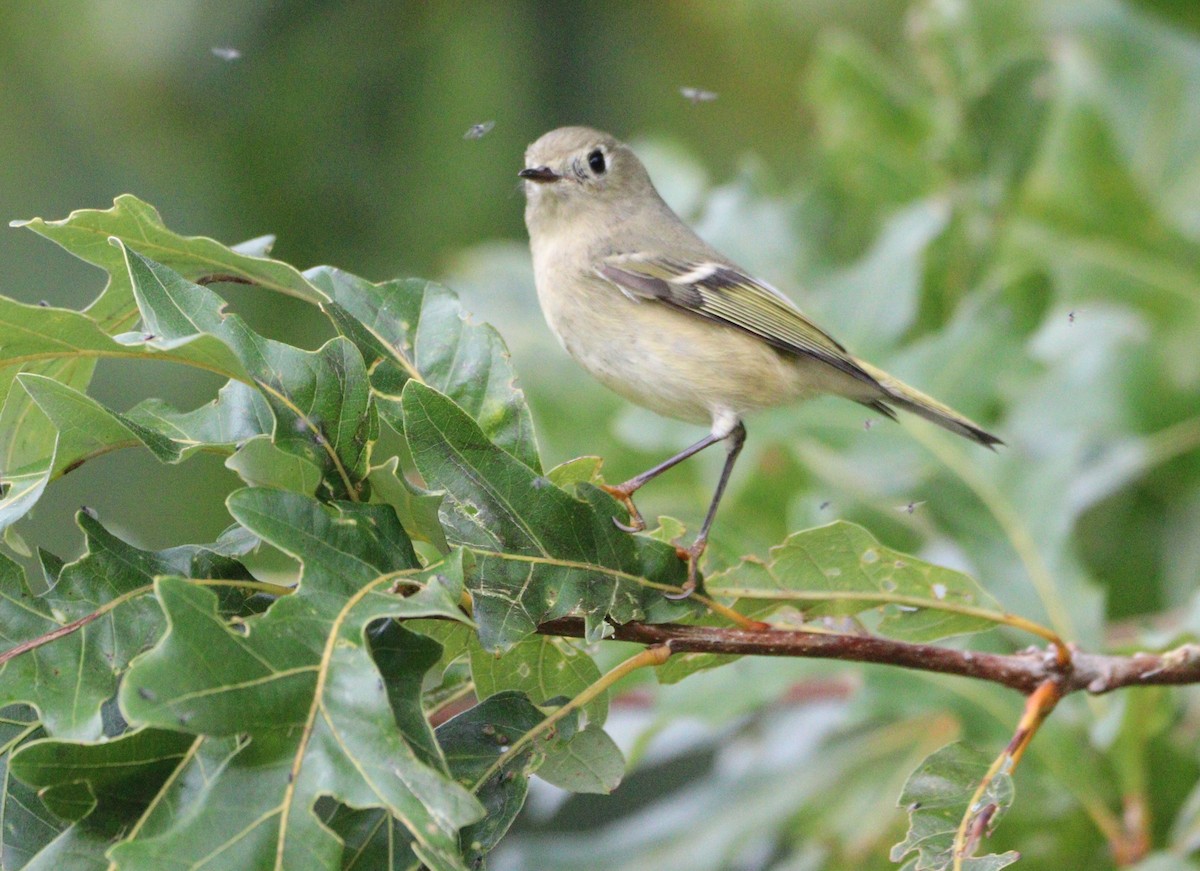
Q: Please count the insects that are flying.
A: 7